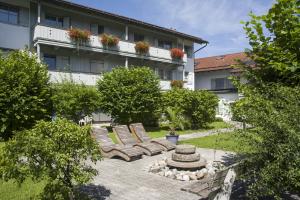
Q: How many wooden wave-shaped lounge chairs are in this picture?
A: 3